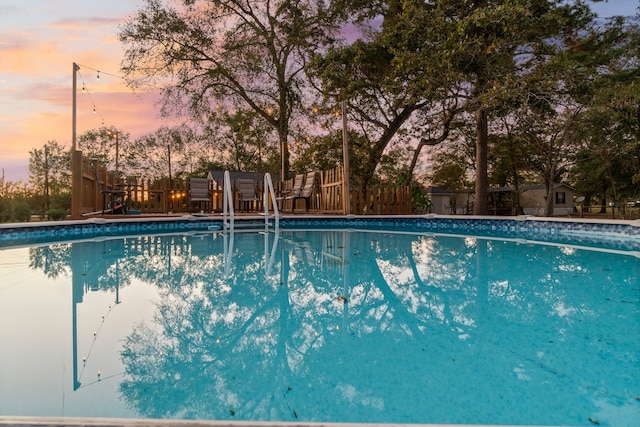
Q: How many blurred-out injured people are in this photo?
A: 0